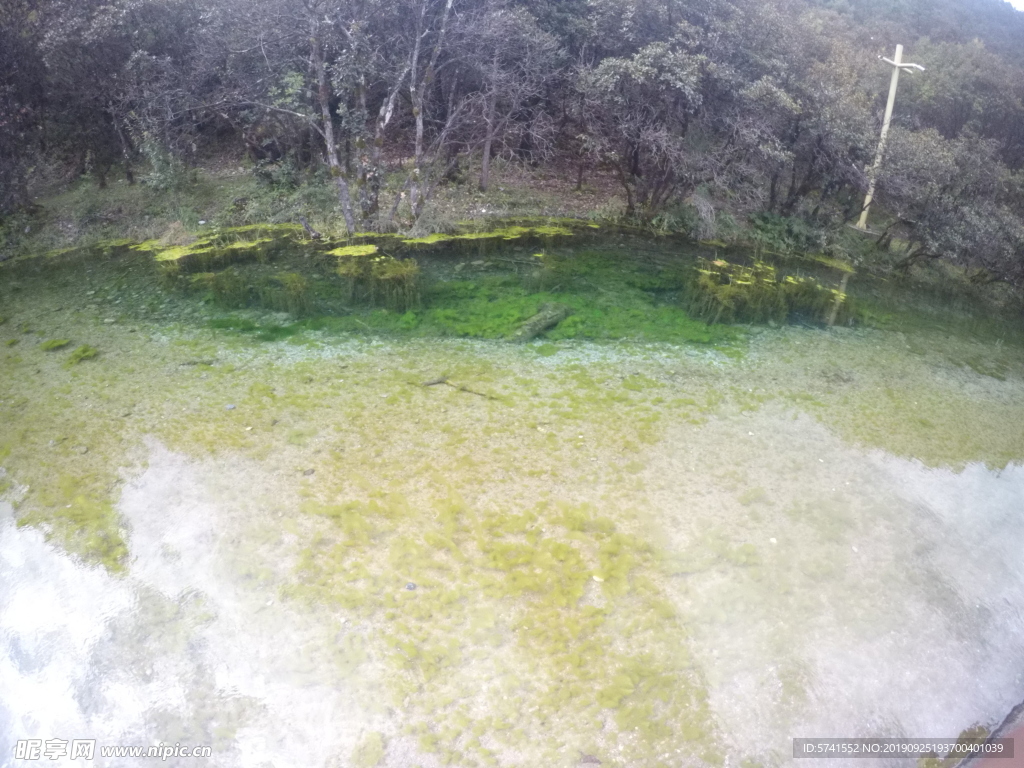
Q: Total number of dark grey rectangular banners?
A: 1